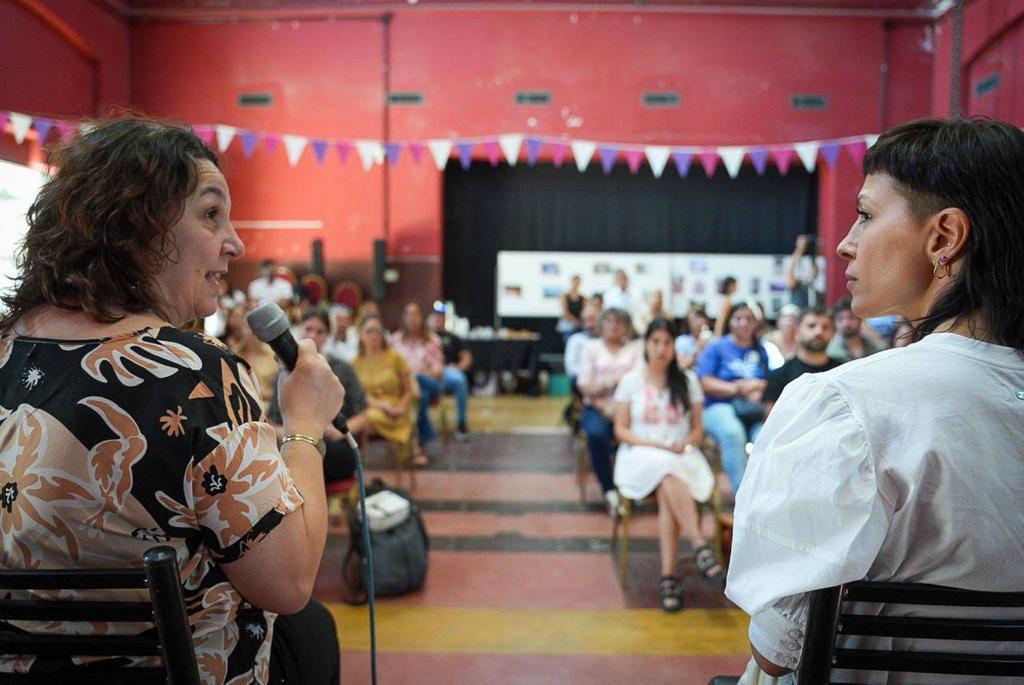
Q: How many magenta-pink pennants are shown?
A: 12